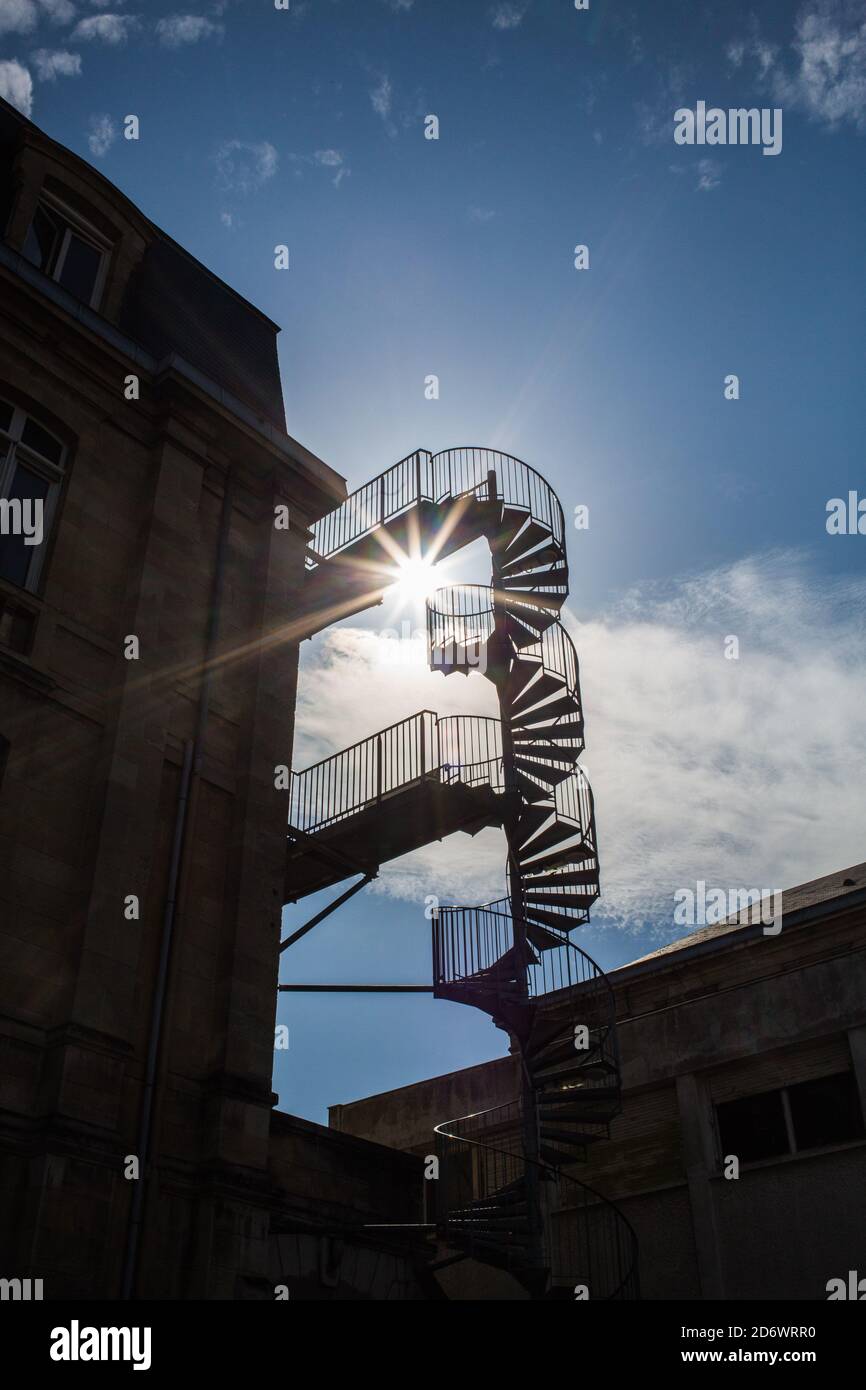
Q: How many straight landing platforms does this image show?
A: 2